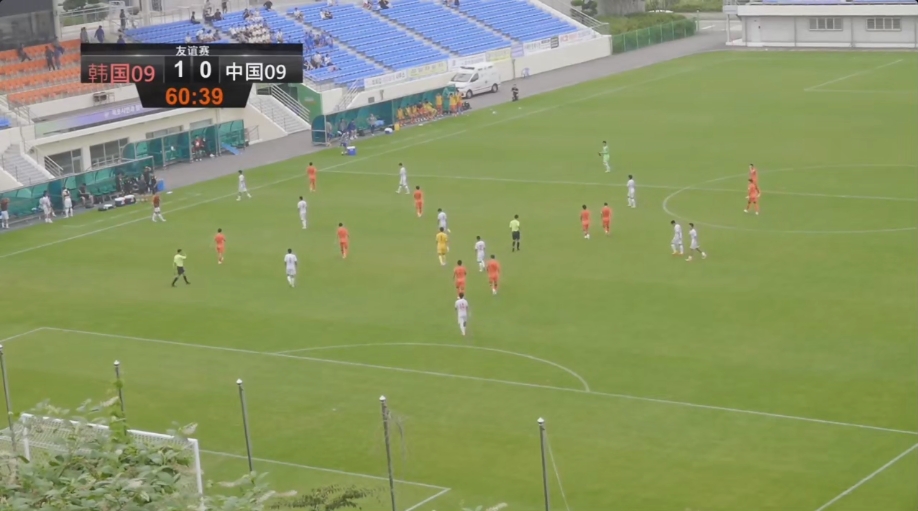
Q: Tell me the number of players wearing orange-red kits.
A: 10